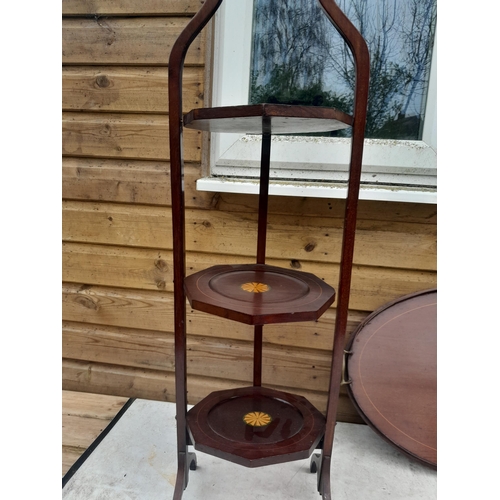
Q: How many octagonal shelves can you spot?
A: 3